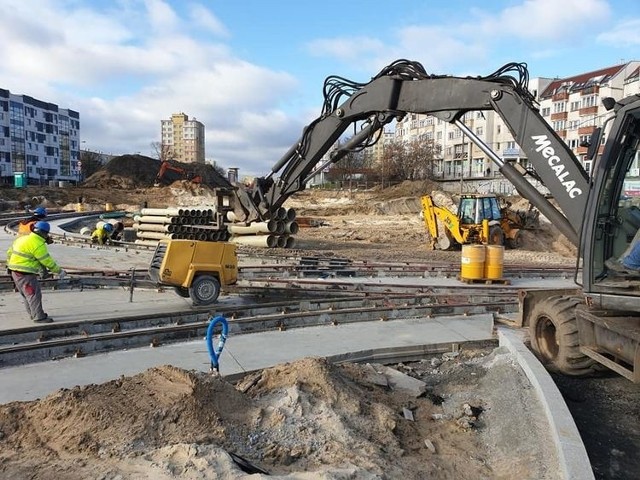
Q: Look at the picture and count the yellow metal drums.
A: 2